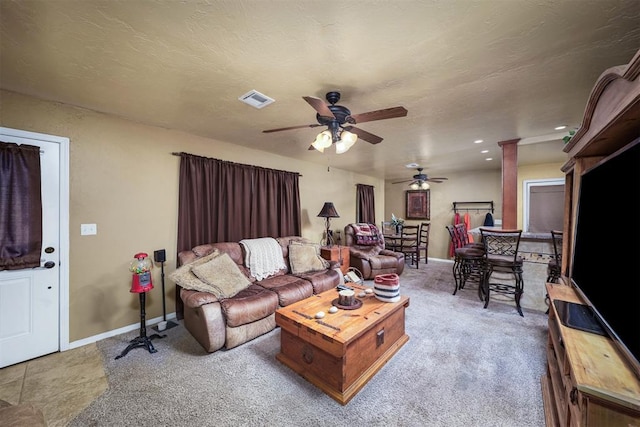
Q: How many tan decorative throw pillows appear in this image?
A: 4